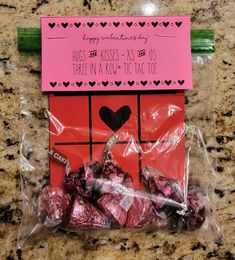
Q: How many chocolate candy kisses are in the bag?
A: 8